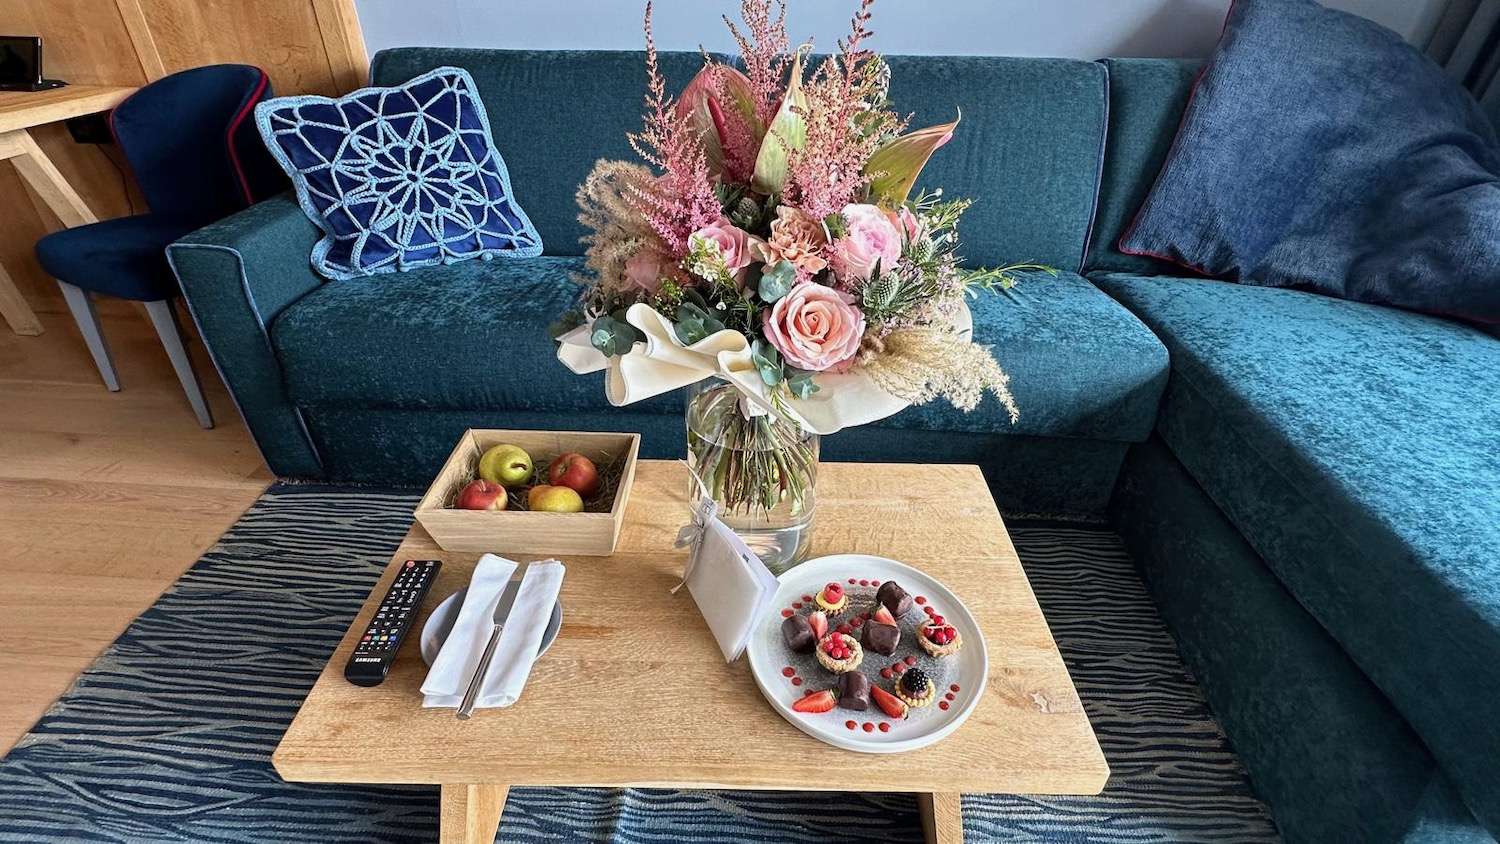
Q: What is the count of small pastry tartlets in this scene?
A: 4